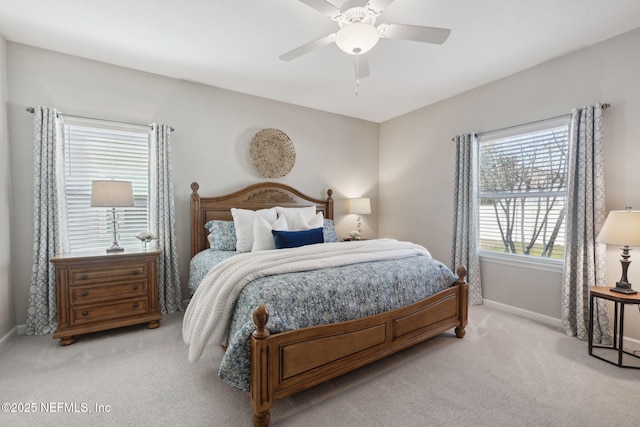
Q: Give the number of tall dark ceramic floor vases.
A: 0